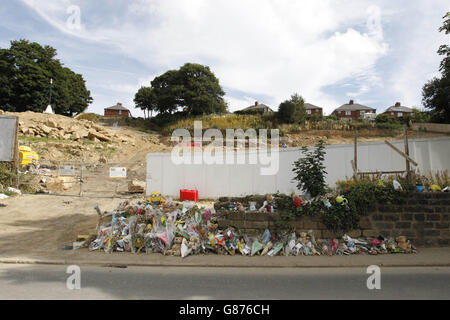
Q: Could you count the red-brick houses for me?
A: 5